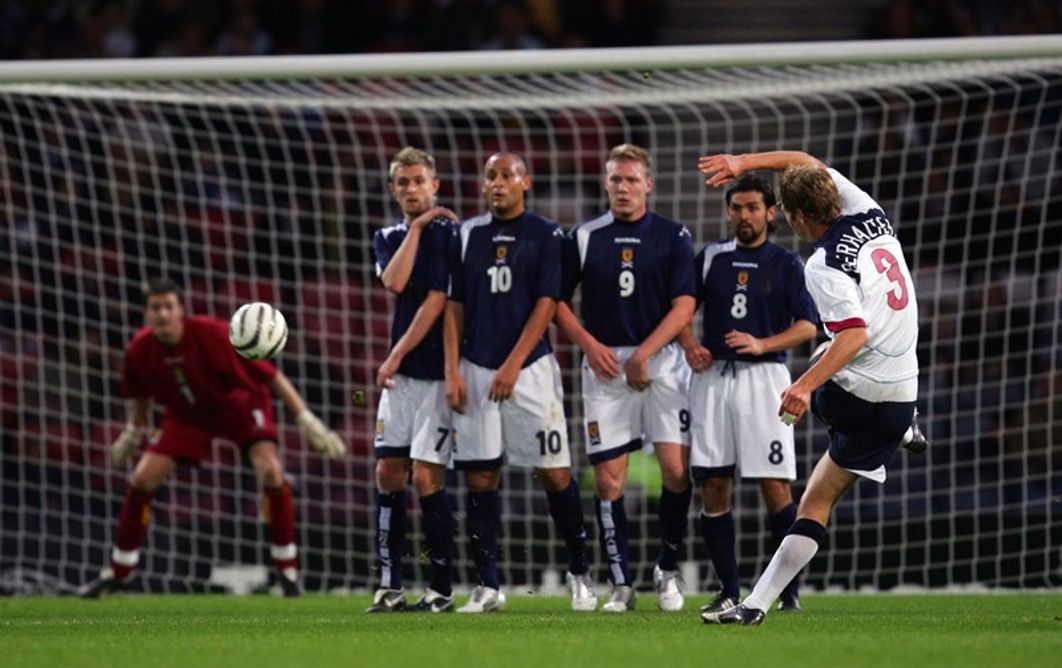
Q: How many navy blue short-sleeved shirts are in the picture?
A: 4